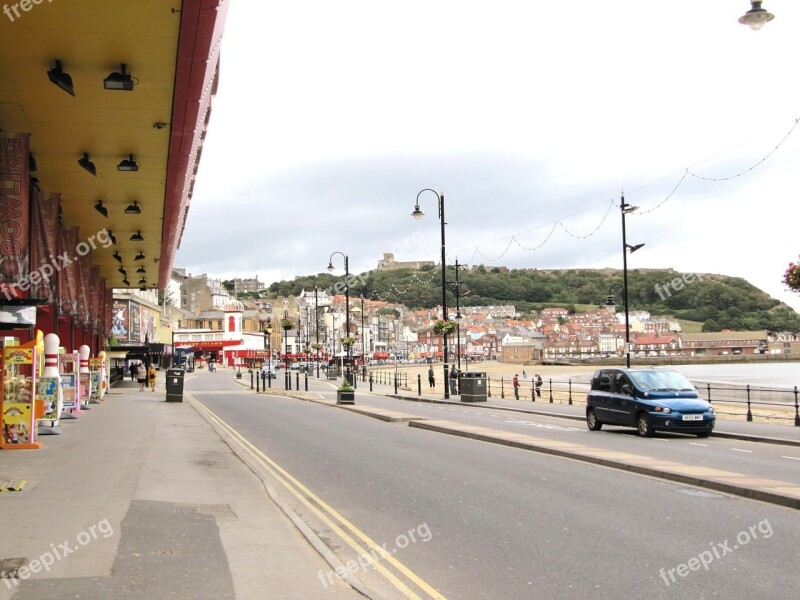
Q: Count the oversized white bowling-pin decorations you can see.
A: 3